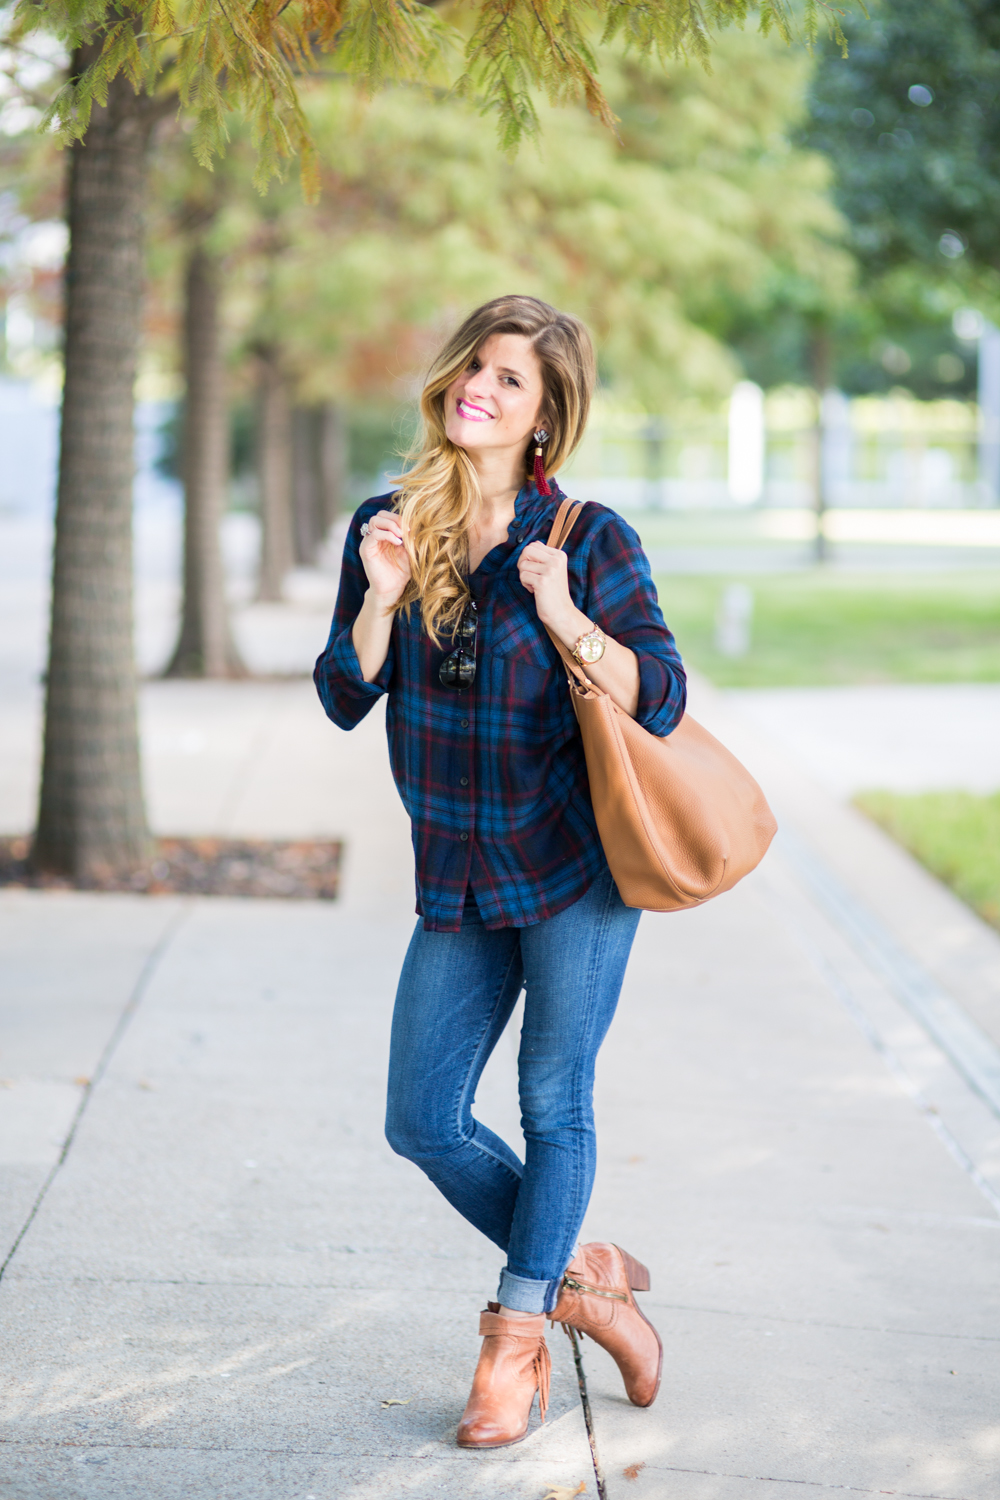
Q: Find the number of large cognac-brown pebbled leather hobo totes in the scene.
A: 1